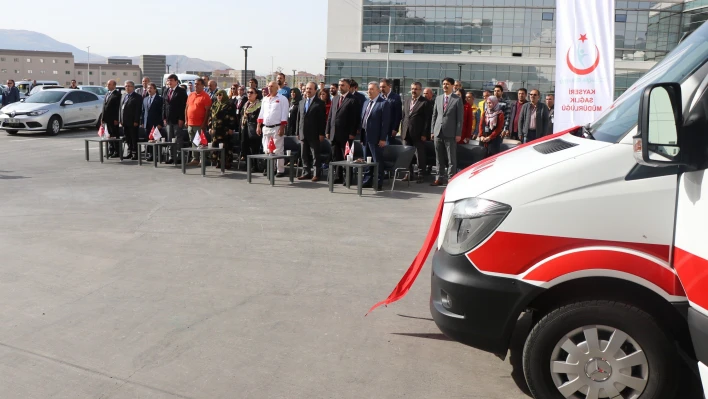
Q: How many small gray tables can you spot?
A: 5